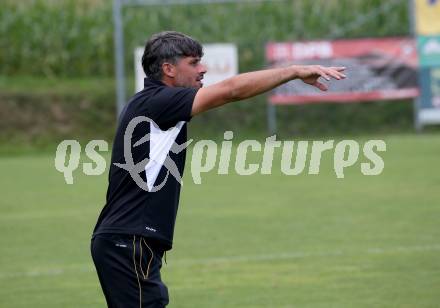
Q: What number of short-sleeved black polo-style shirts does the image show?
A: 1